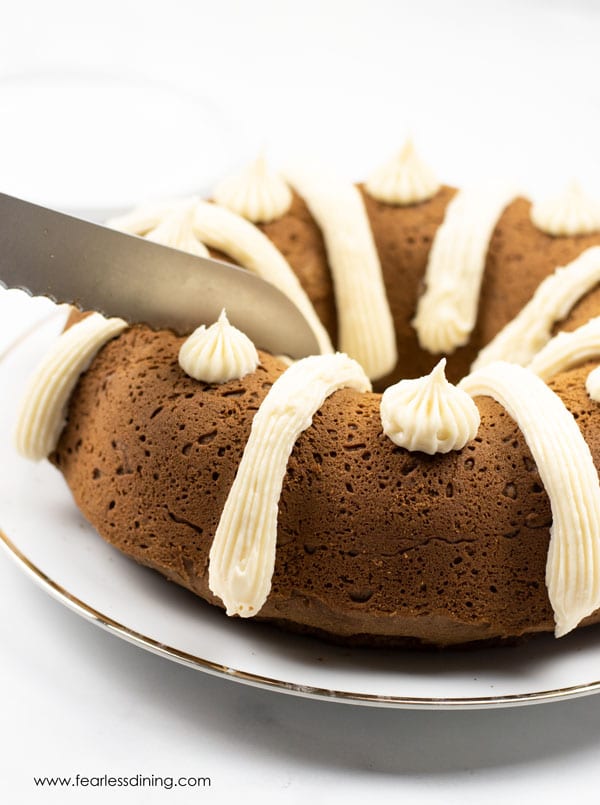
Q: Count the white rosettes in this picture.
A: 7